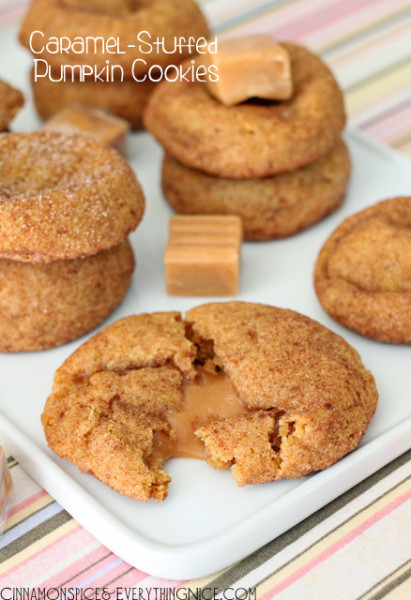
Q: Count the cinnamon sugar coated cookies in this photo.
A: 9